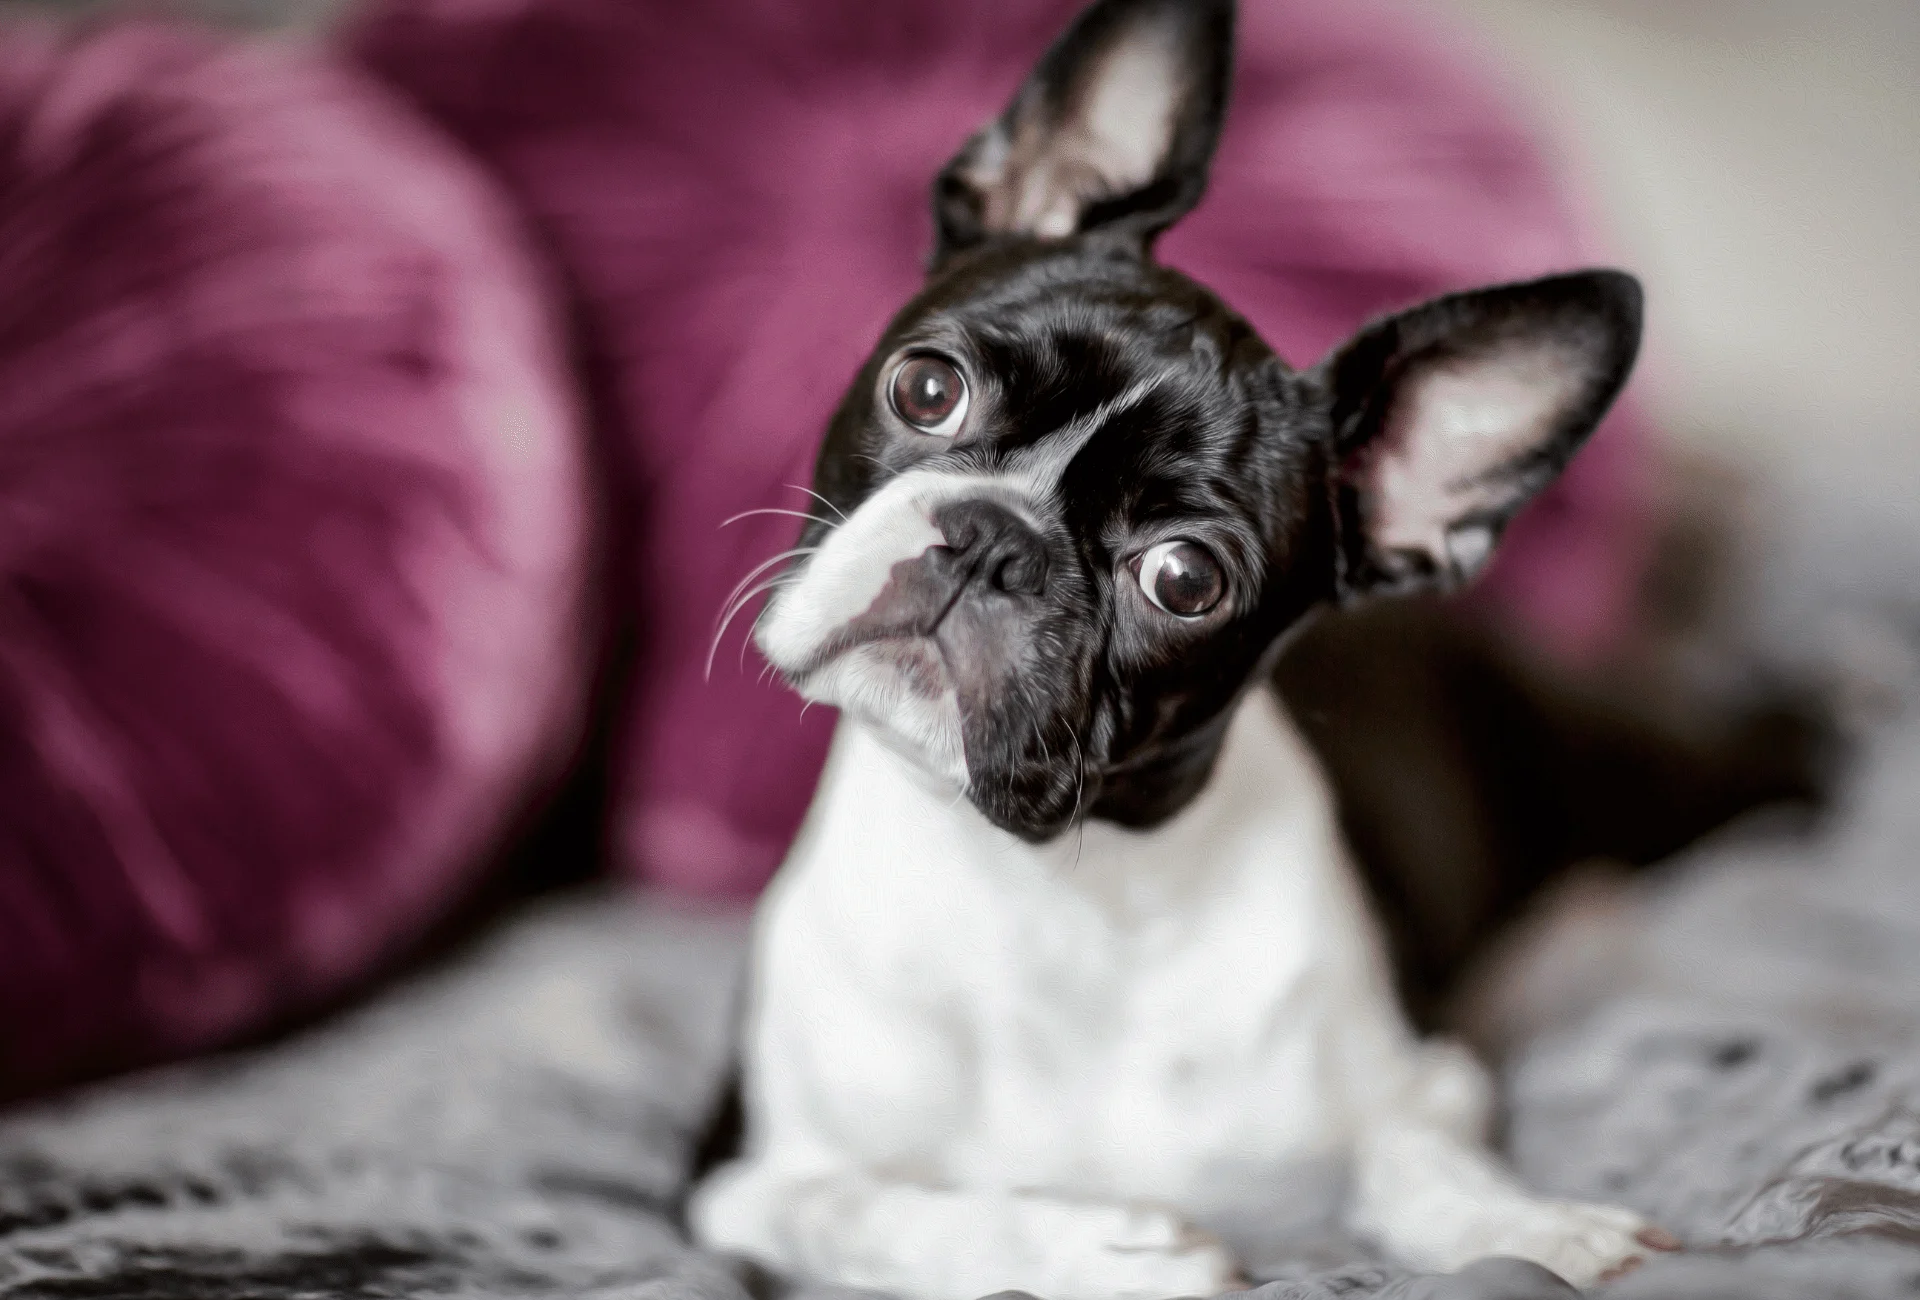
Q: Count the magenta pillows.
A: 2